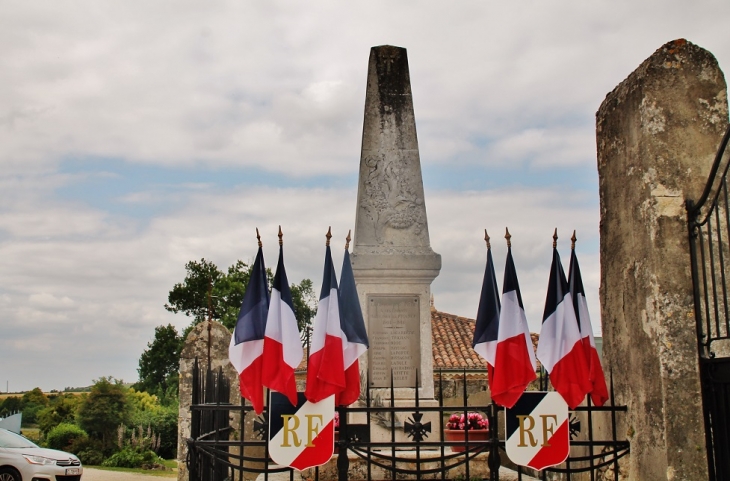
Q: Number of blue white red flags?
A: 8